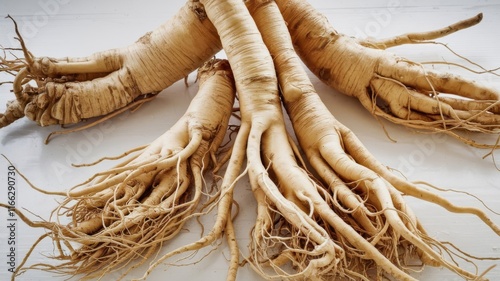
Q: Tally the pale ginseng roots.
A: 5